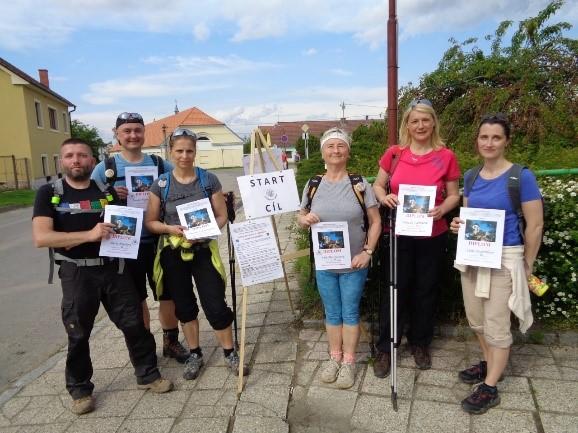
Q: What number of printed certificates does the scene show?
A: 6